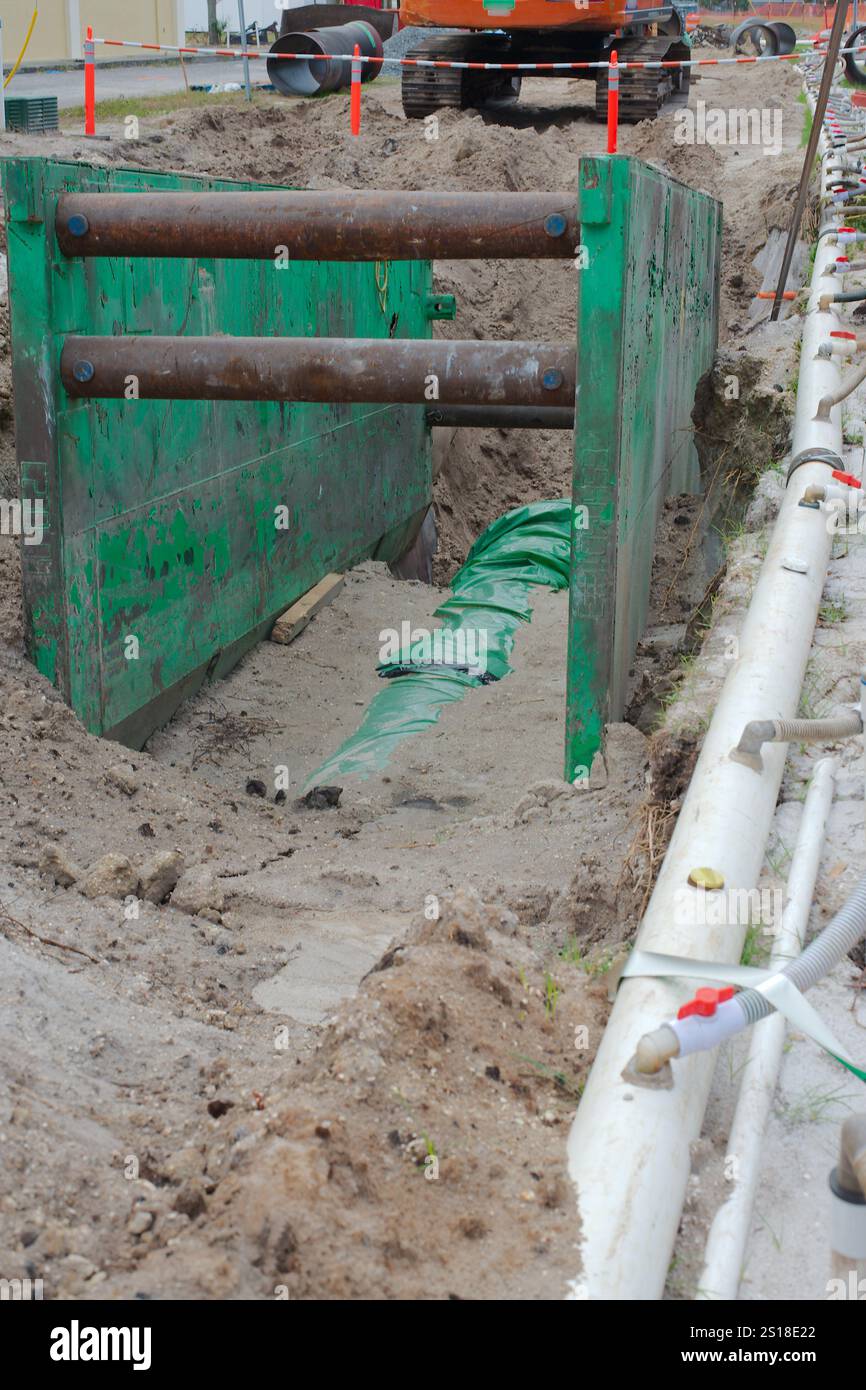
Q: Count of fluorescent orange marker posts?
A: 3